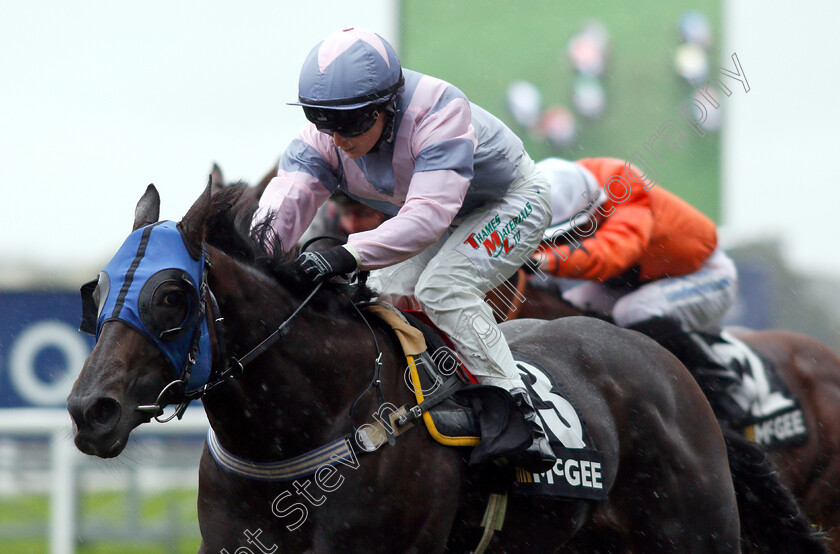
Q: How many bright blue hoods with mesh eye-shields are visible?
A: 1